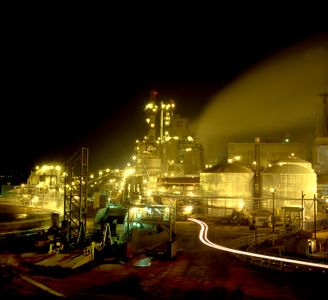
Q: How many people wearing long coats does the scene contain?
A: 0